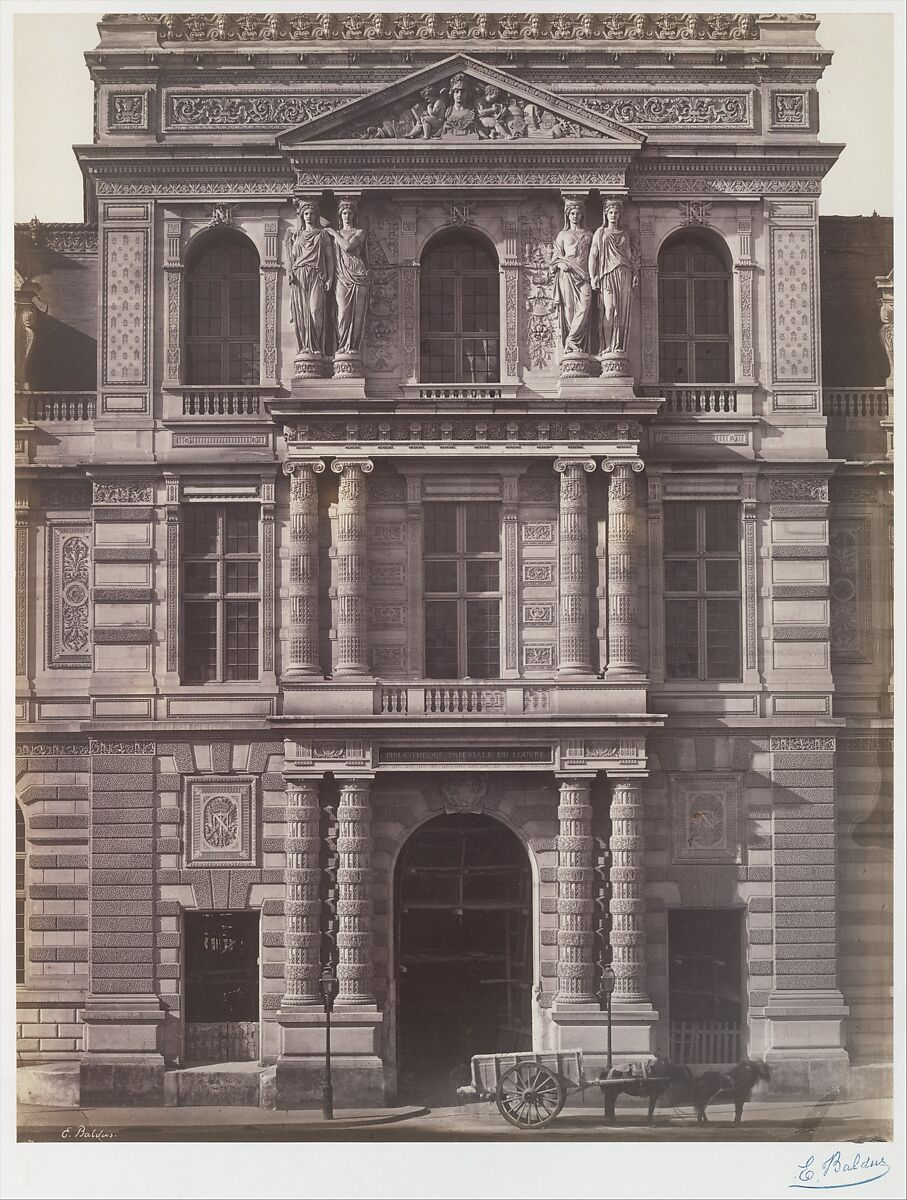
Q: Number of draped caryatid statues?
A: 4